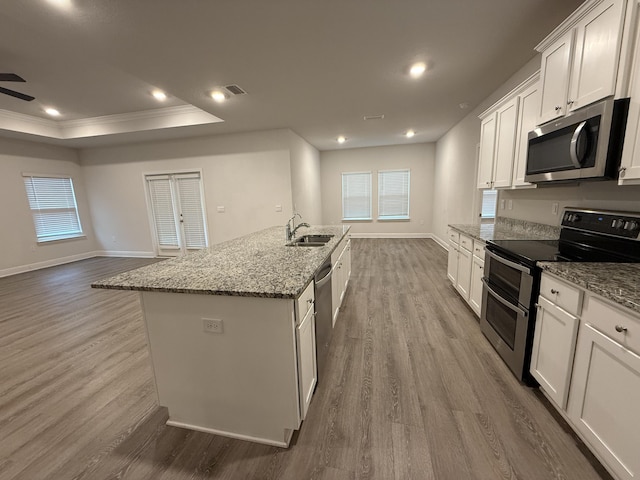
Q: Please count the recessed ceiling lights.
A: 7